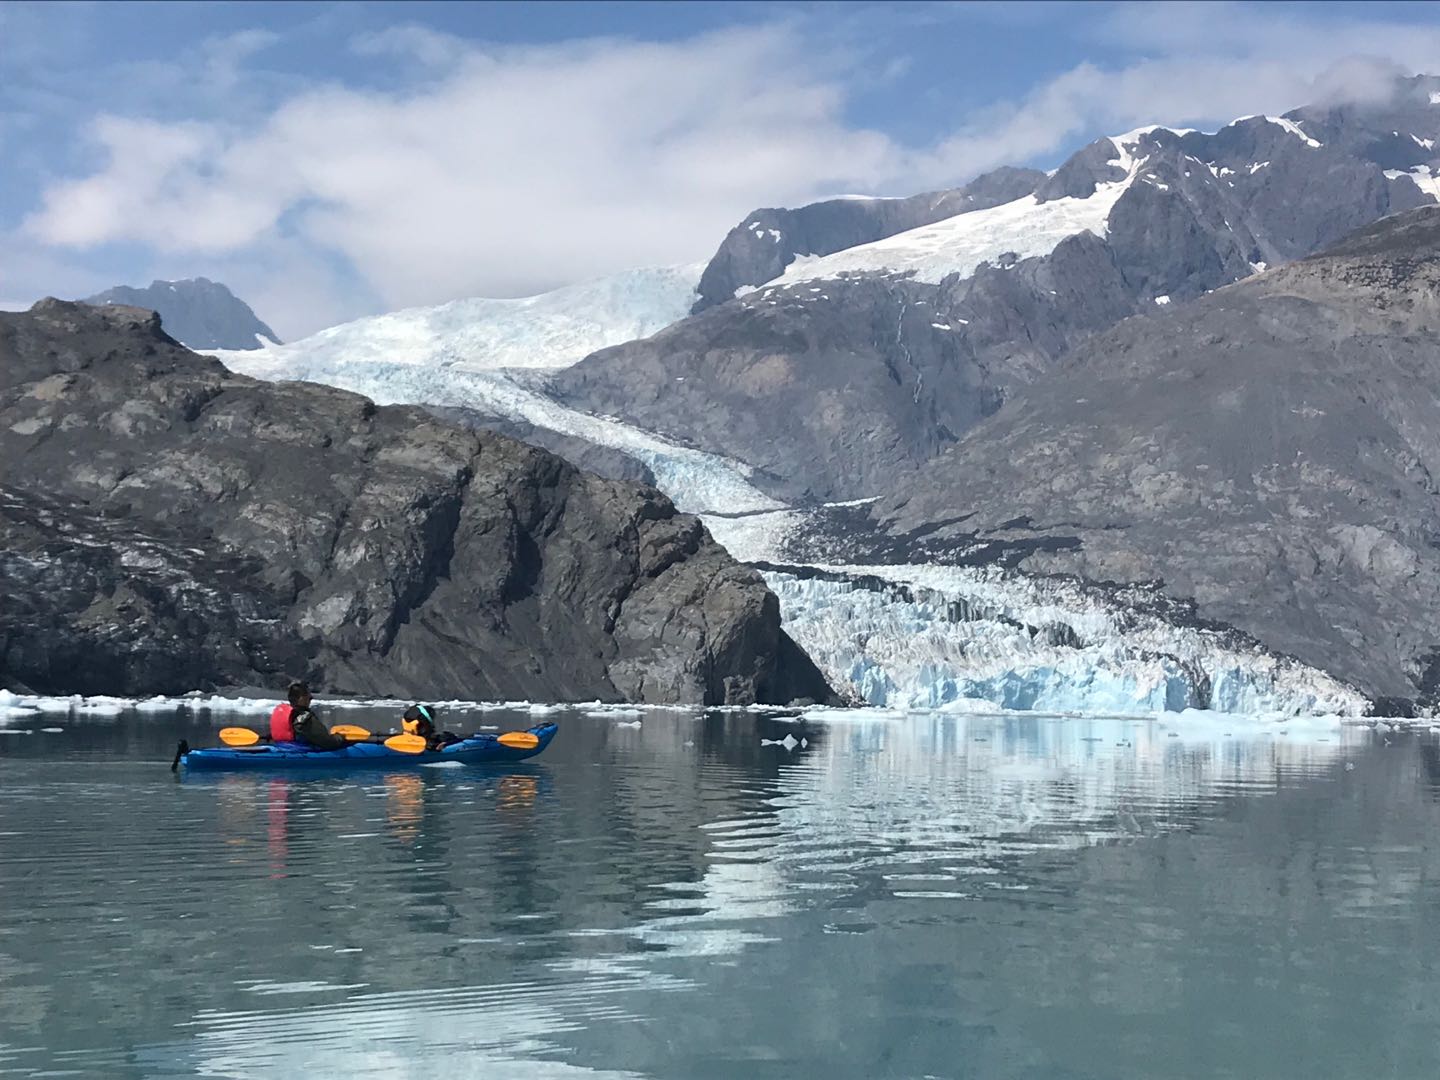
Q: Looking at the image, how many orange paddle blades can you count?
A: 4